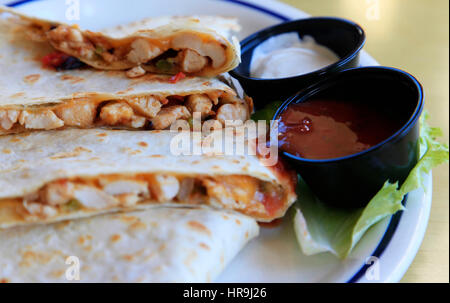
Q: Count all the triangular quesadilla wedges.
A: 4